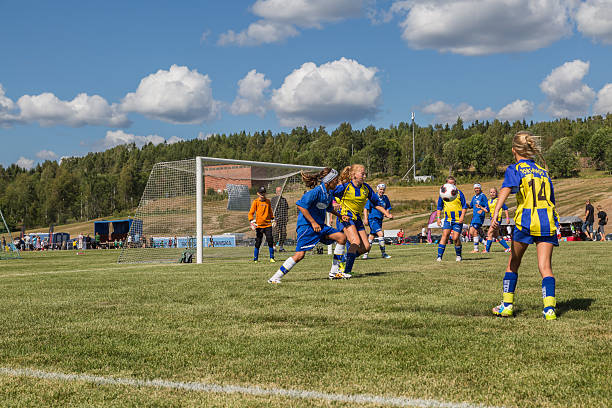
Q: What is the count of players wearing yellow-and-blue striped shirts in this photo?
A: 4